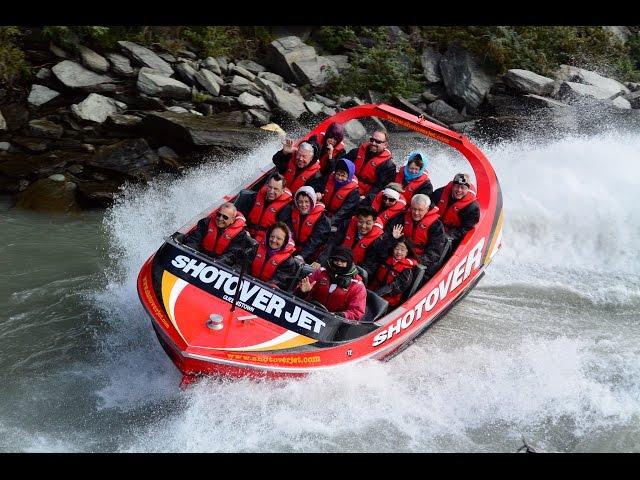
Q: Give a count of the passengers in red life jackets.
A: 14